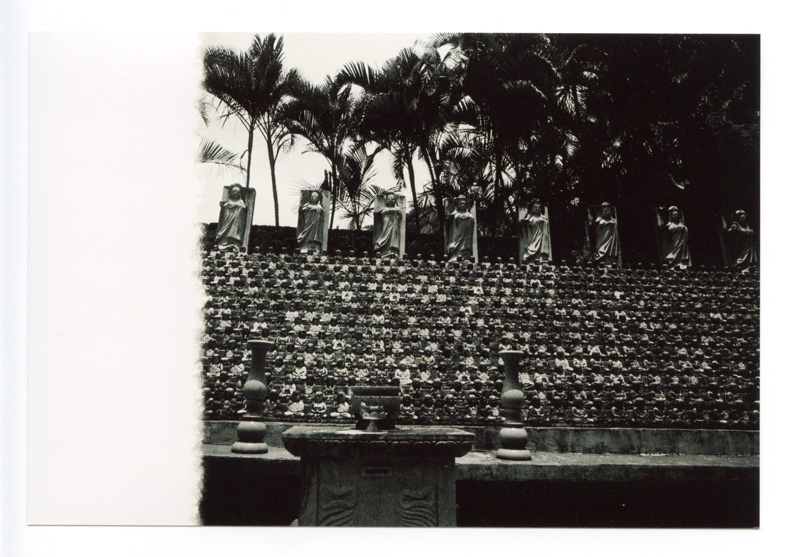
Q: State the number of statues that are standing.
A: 8